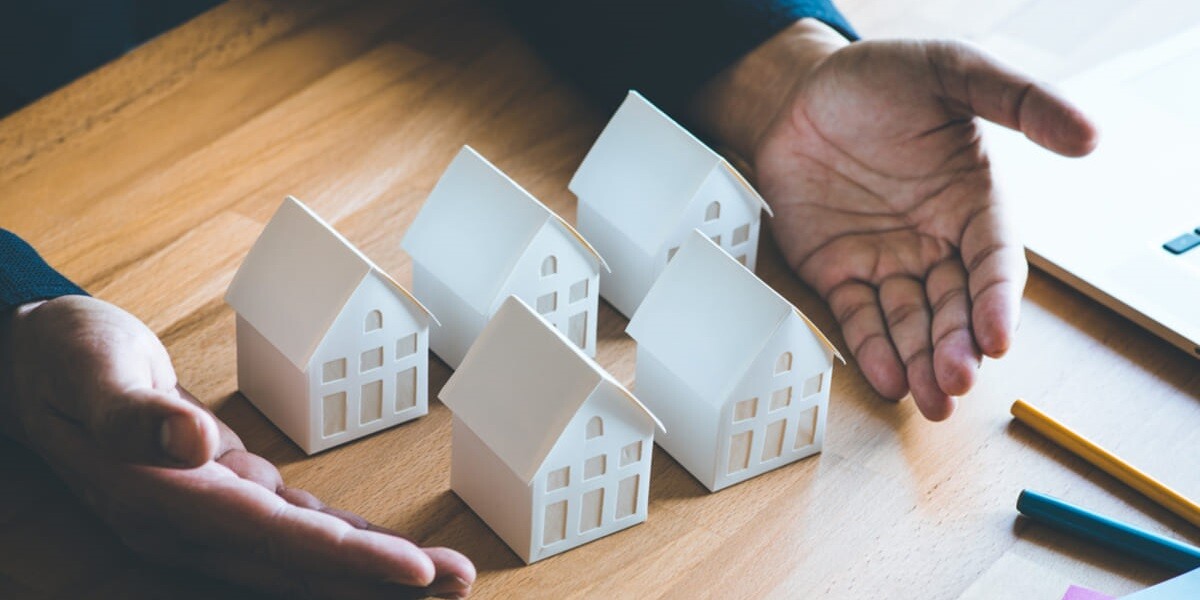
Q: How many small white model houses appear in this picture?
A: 5